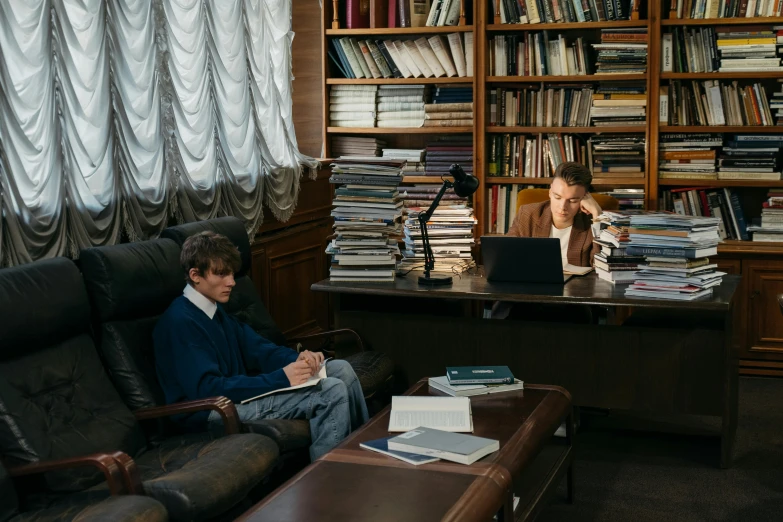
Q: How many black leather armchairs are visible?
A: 4